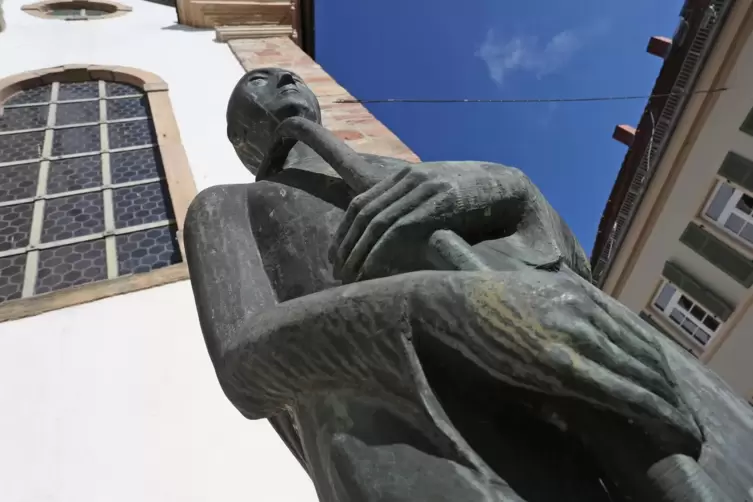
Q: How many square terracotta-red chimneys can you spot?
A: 2